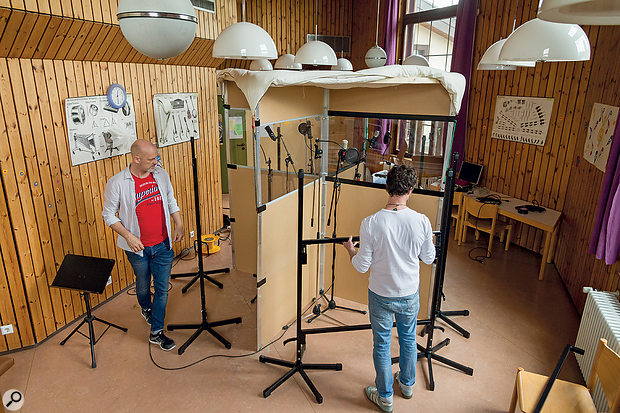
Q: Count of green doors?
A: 1